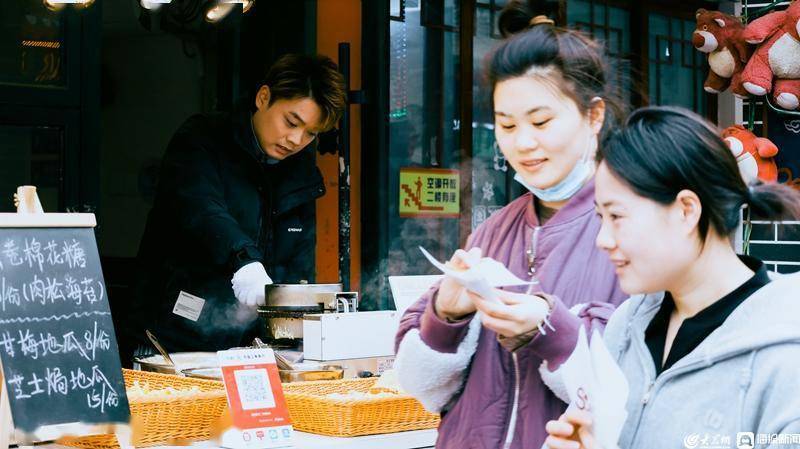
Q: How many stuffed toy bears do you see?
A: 3